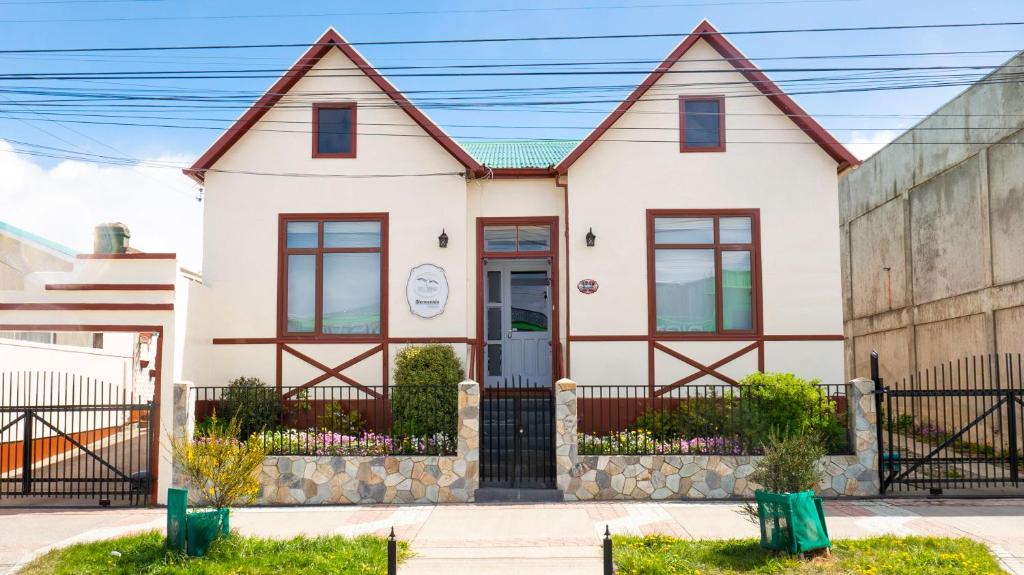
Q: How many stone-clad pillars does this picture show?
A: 4